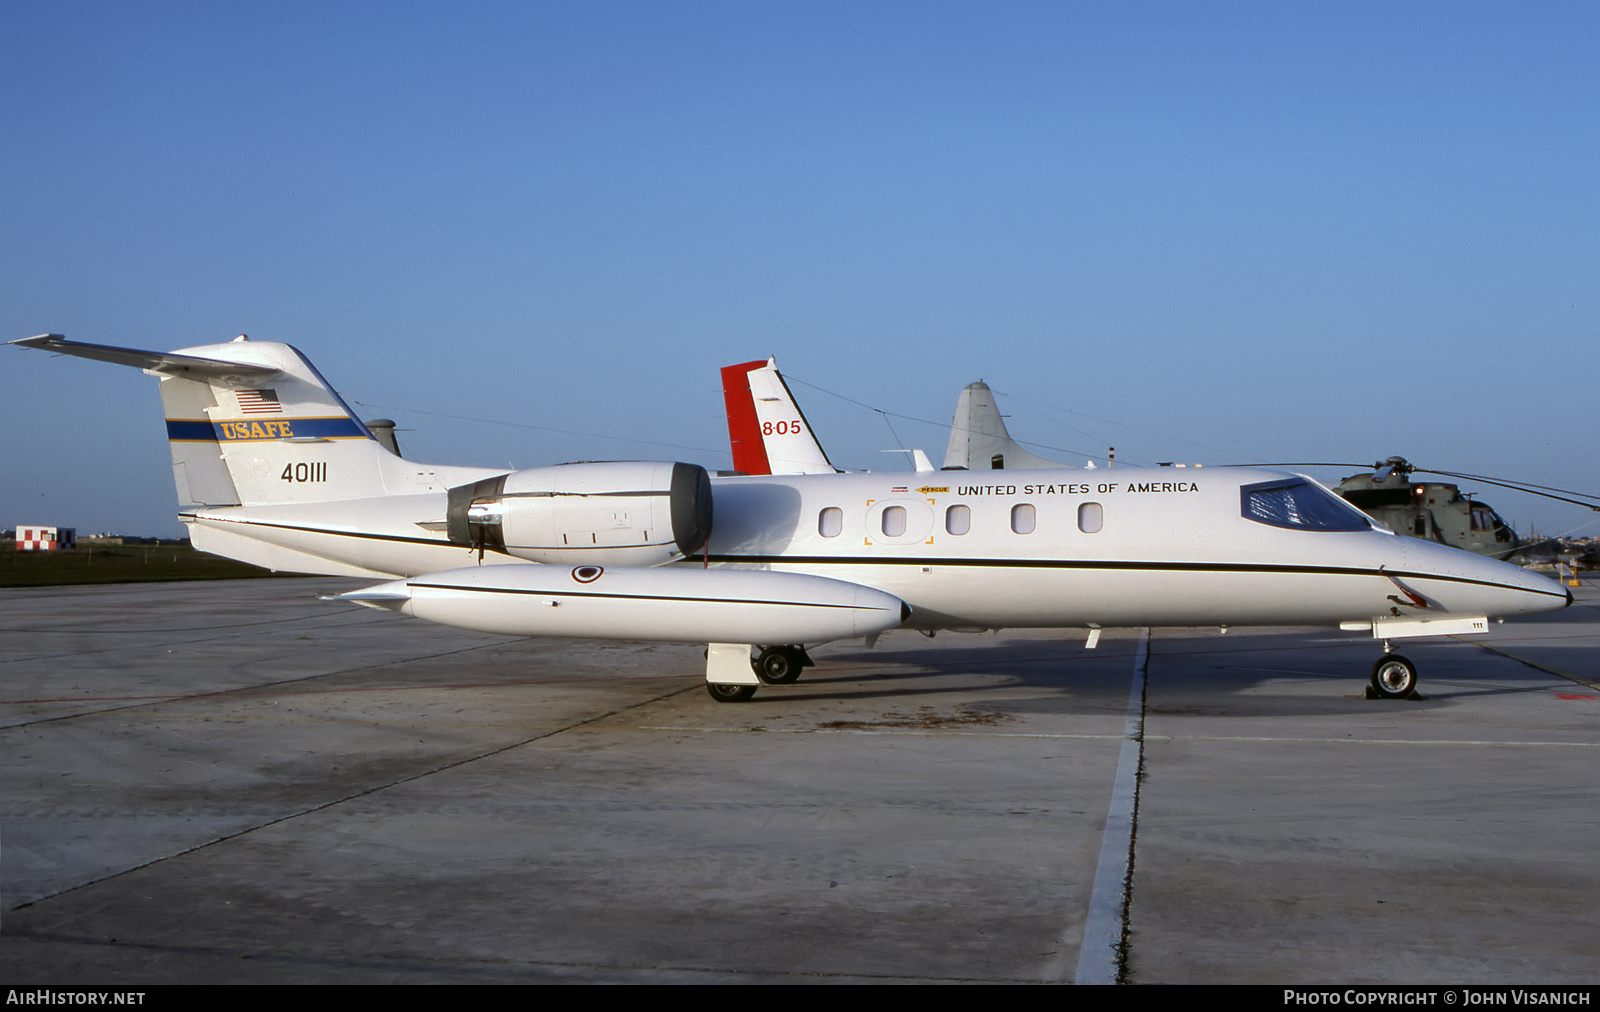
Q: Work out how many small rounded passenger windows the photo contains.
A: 5